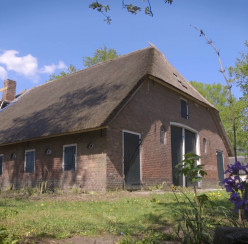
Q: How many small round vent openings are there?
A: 3